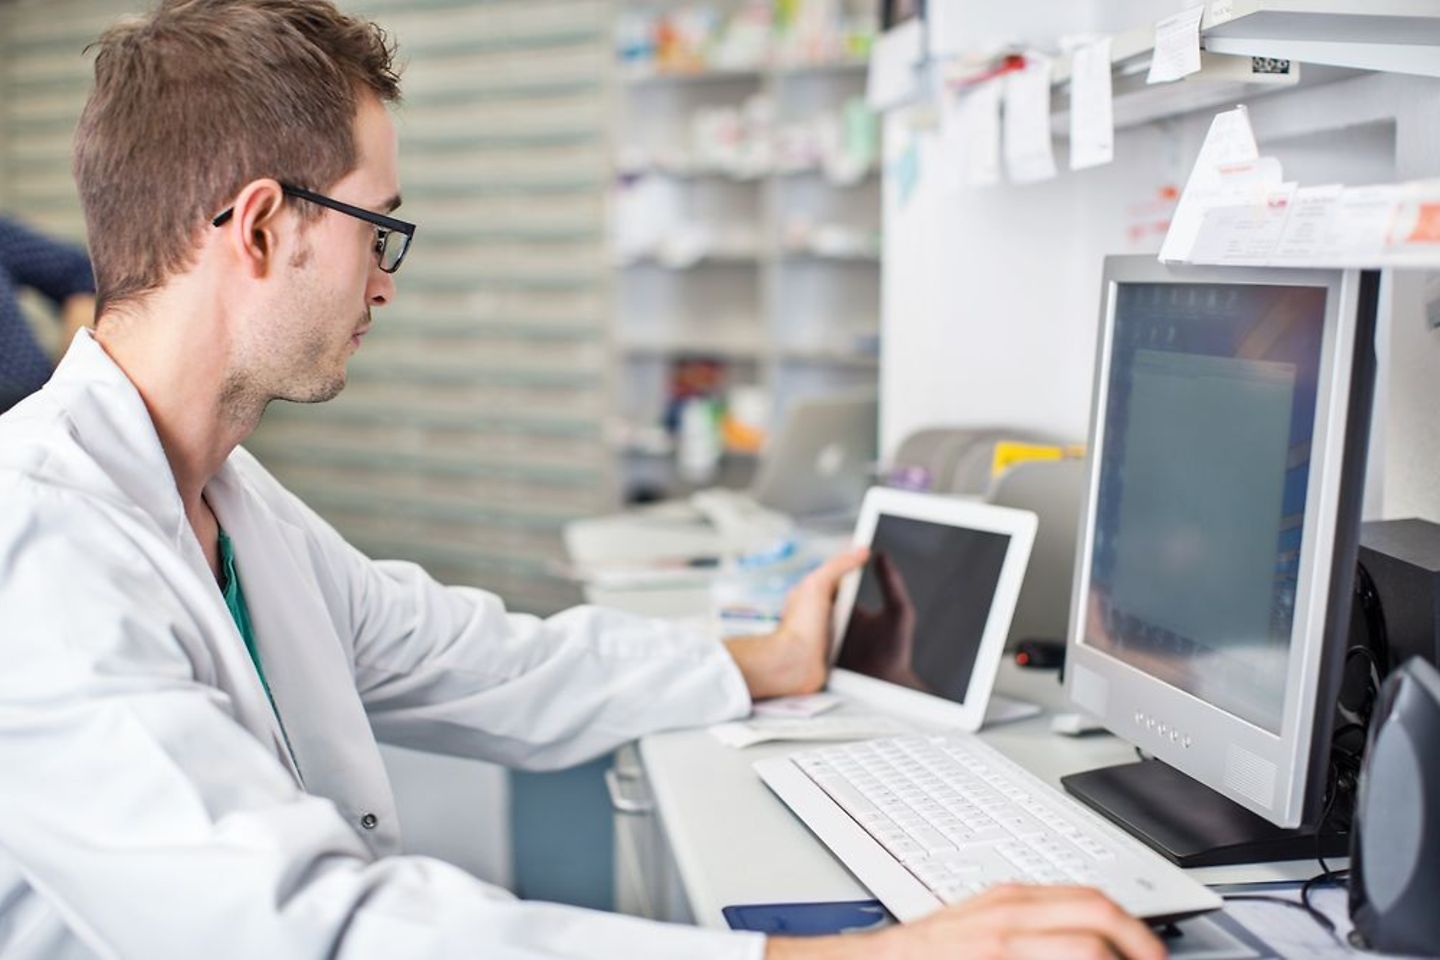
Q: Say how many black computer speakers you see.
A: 2